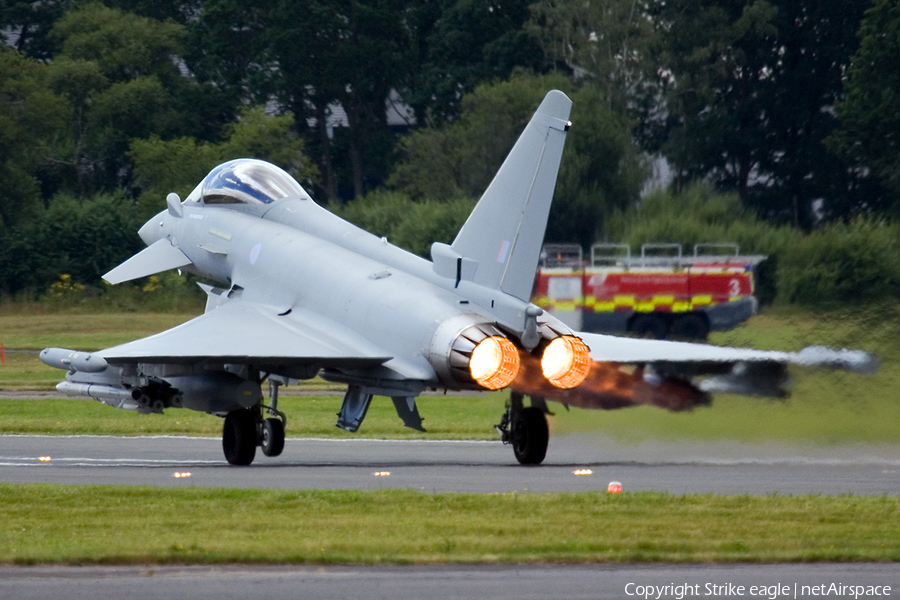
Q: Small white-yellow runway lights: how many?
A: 4